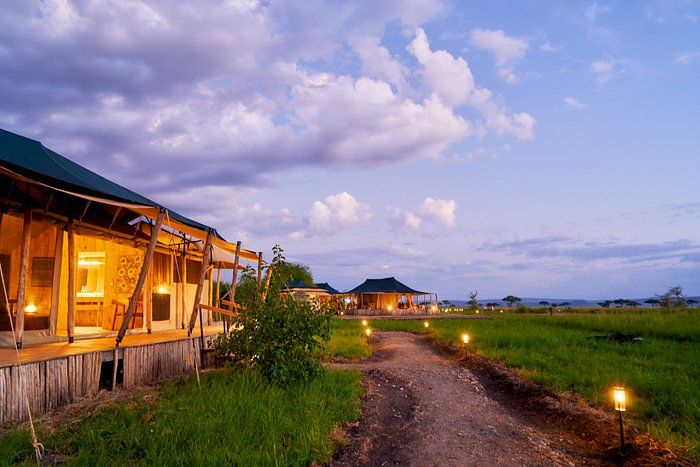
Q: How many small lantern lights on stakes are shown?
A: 5